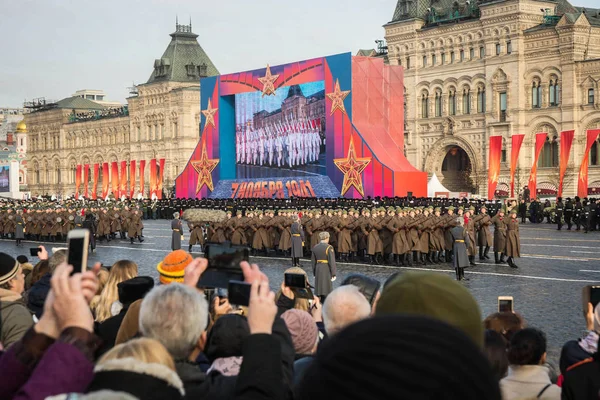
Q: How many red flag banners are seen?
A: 15